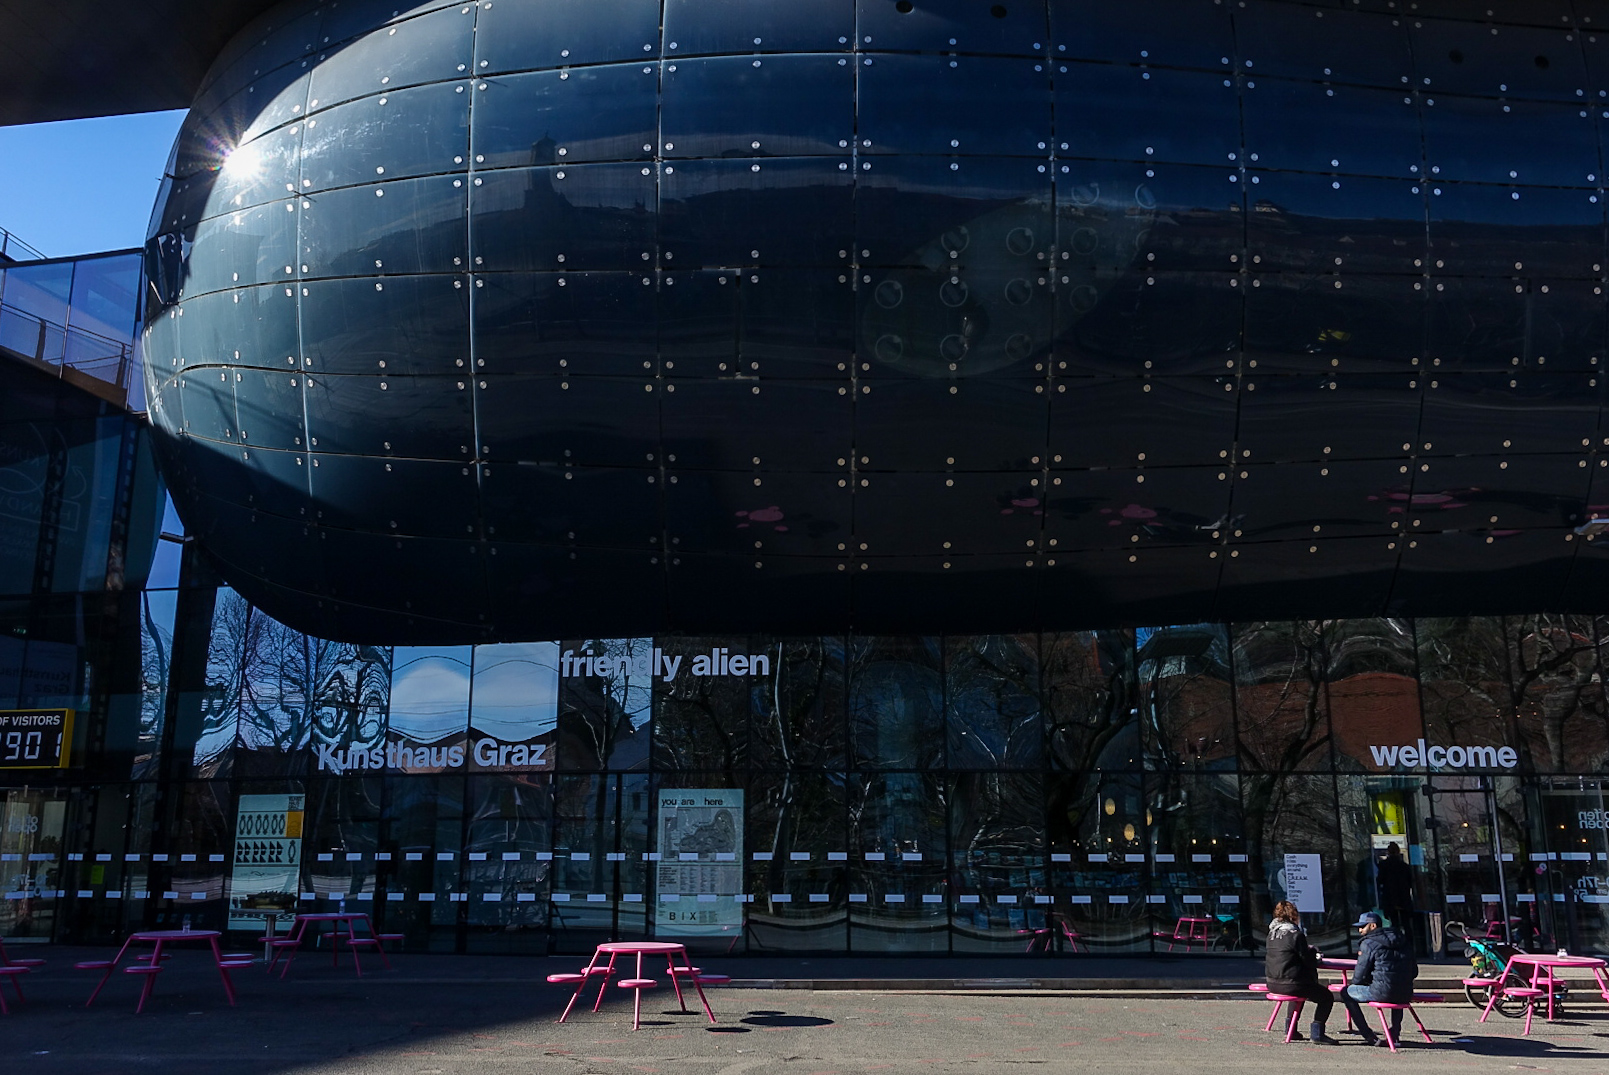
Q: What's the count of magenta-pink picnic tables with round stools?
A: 6